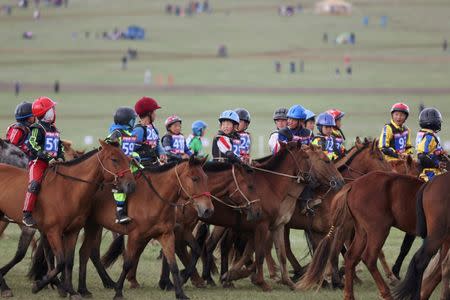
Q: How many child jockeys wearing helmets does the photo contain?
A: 15